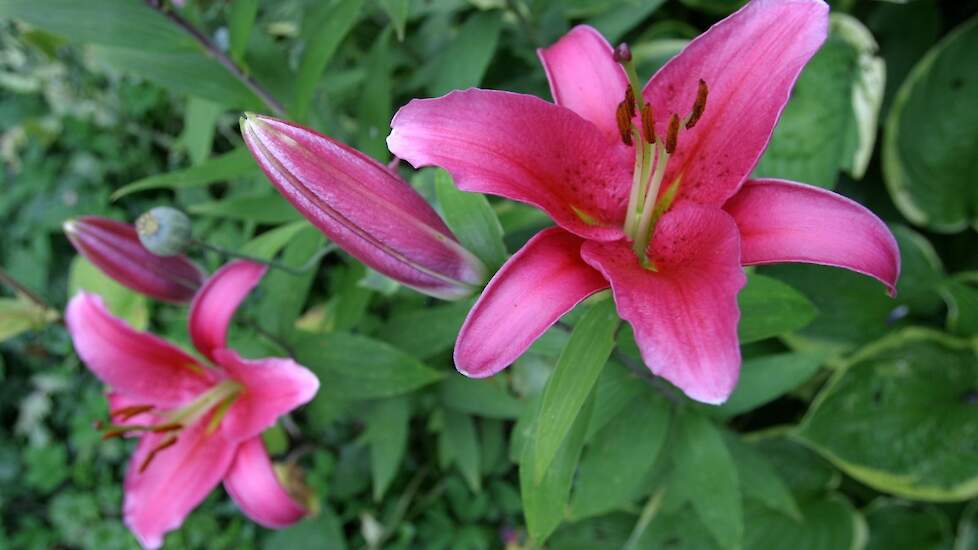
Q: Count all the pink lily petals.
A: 12